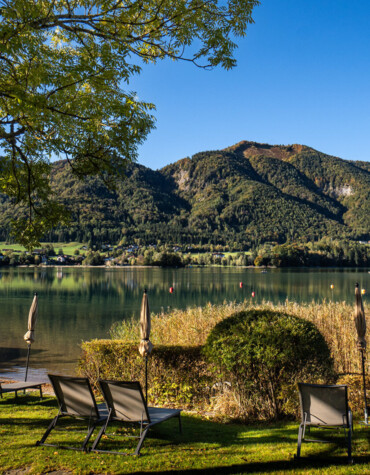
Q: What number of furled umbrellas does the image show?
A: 3